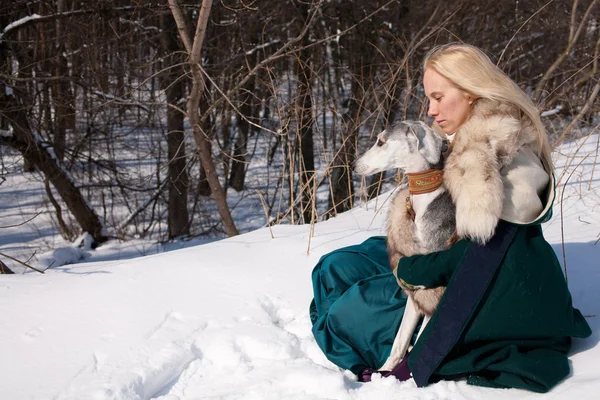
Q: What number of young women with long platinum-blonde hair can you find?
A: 1